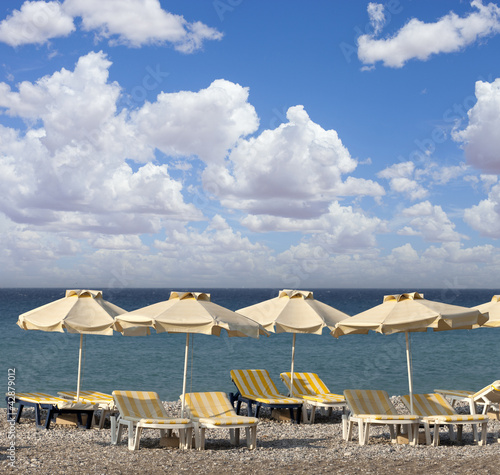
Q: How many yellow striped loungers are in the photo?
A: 9